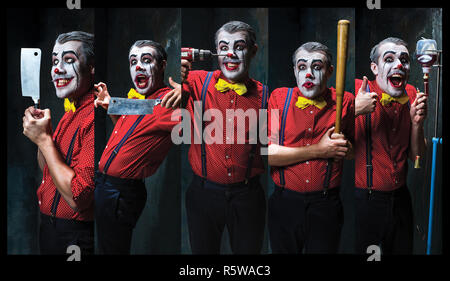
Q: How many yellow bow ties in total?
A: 5